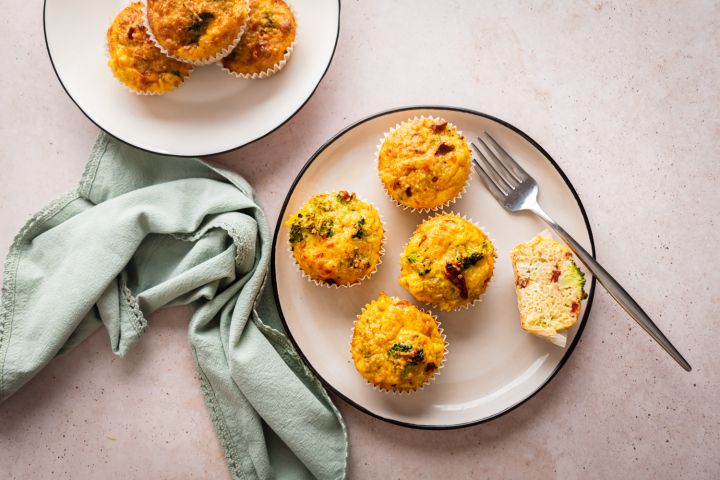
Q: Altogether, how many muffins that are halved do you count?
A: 1